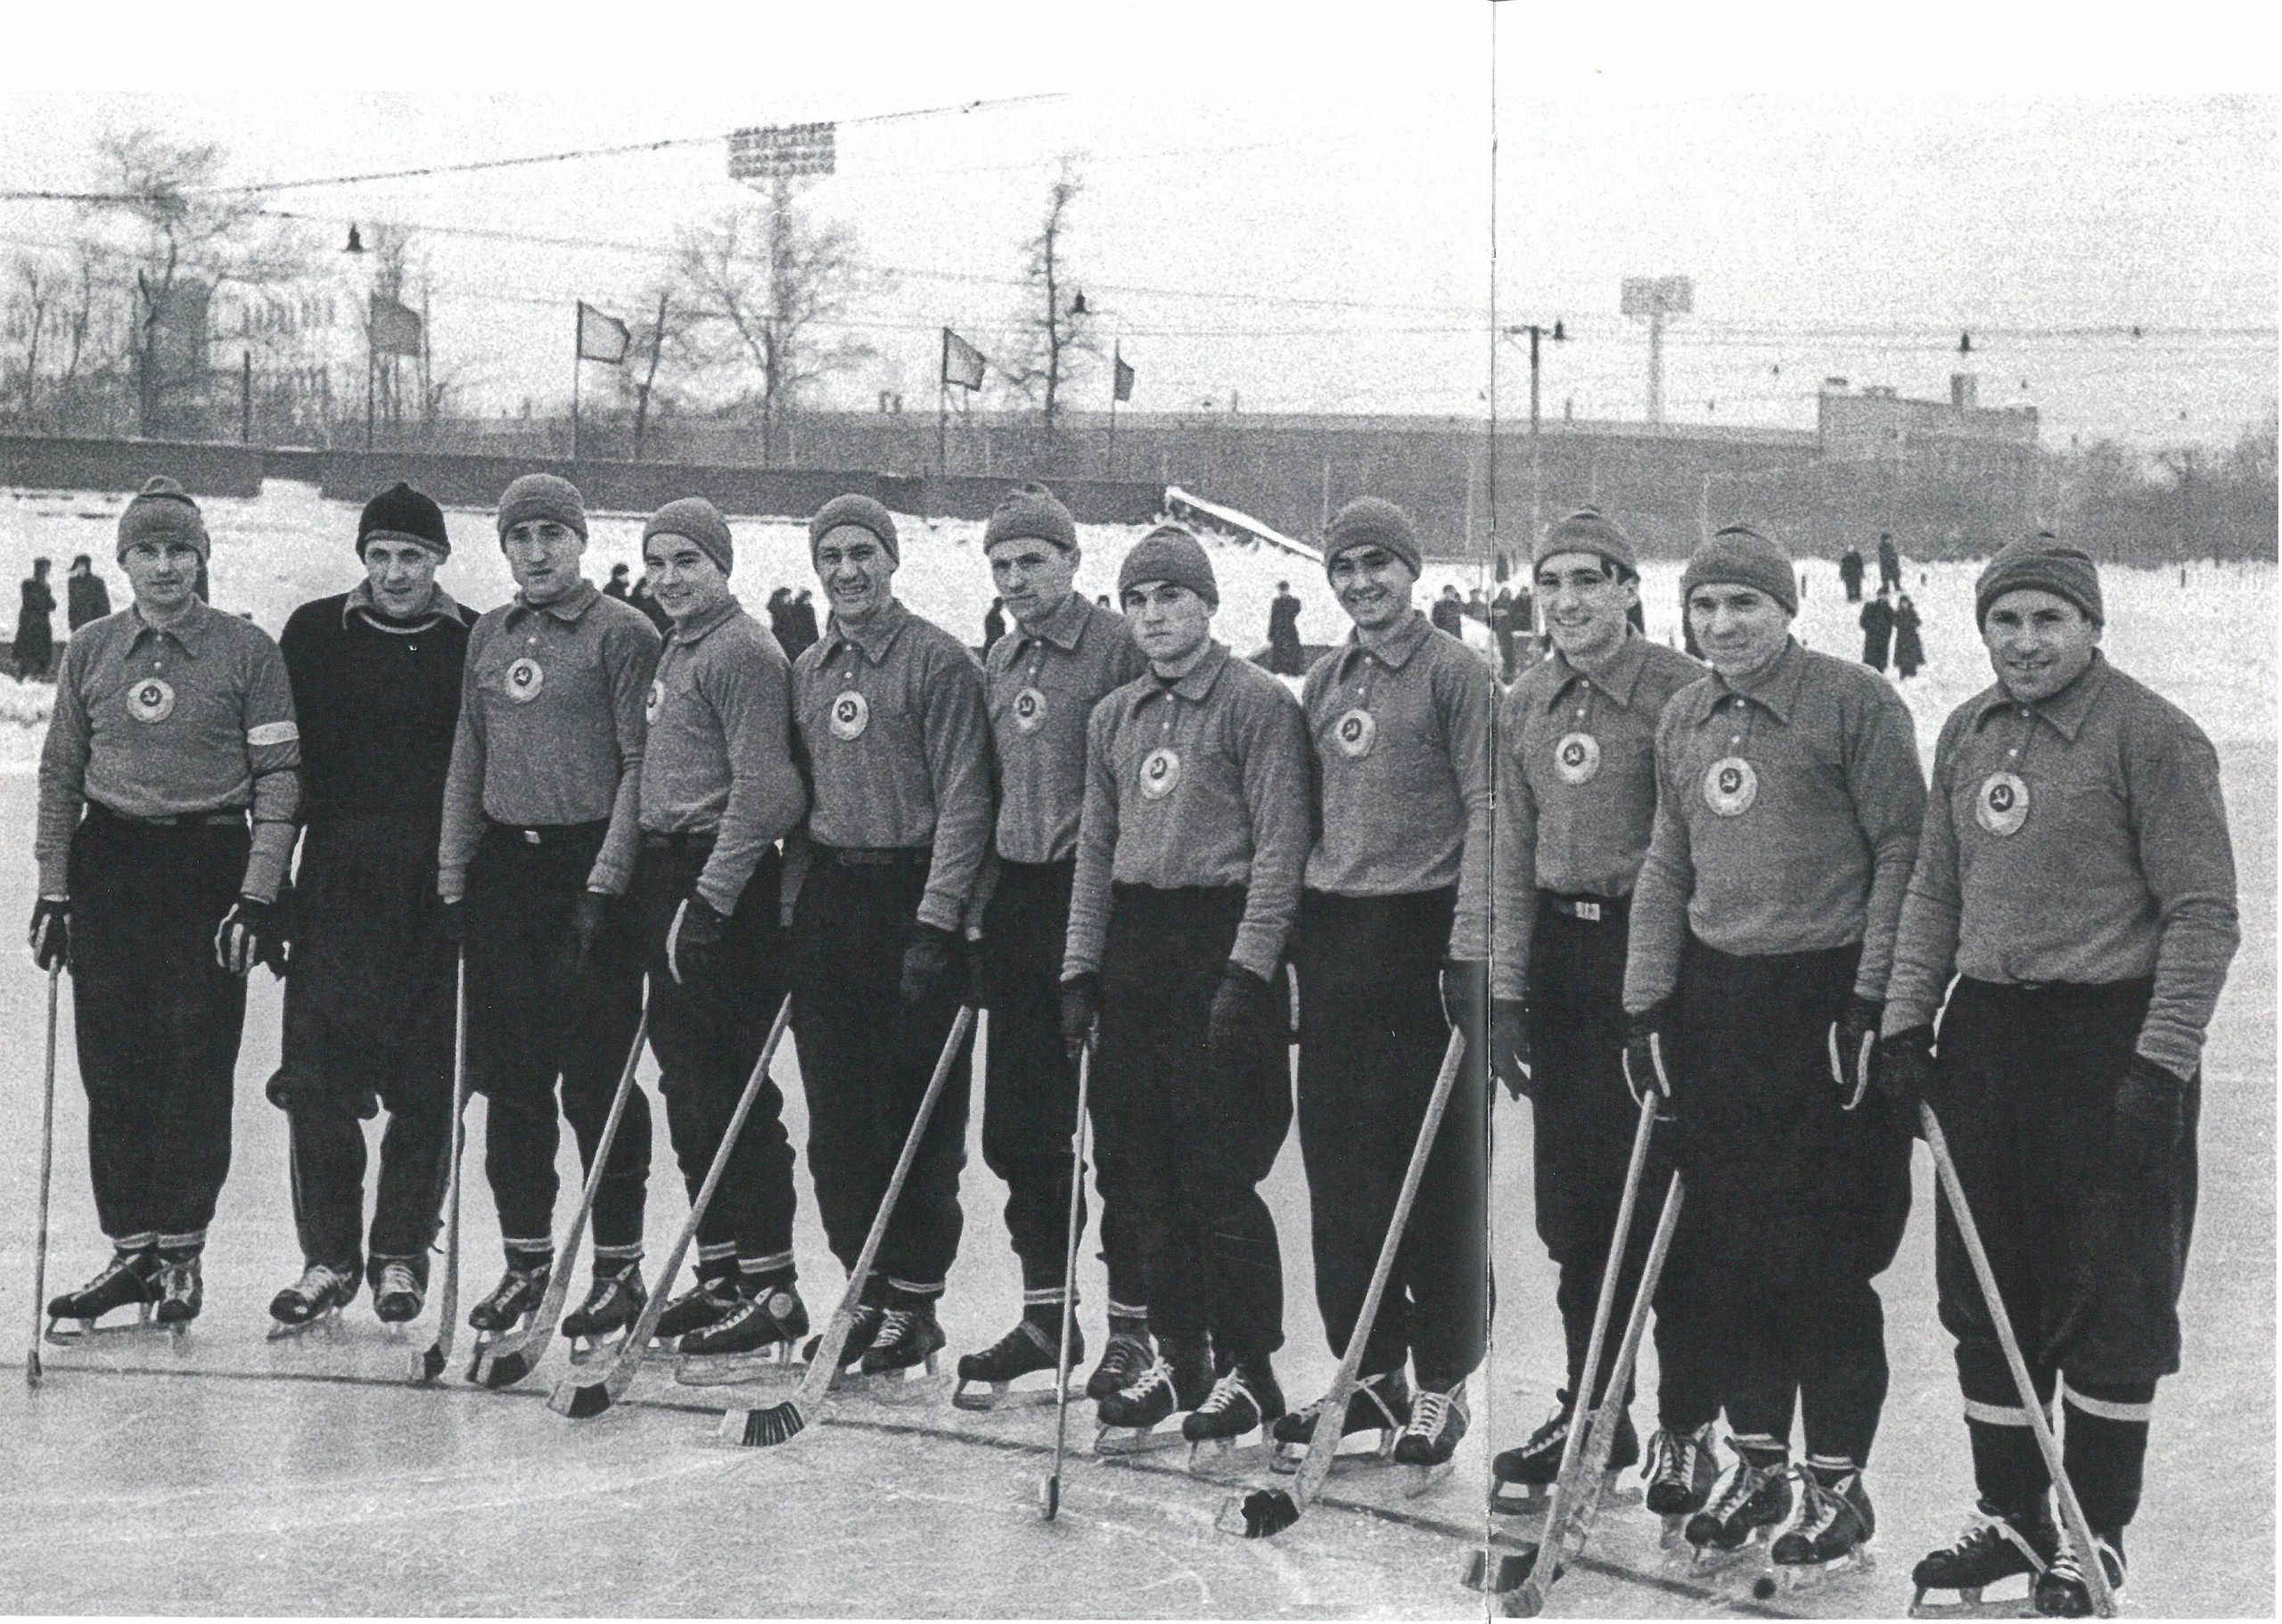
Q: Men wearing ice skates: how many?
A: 11